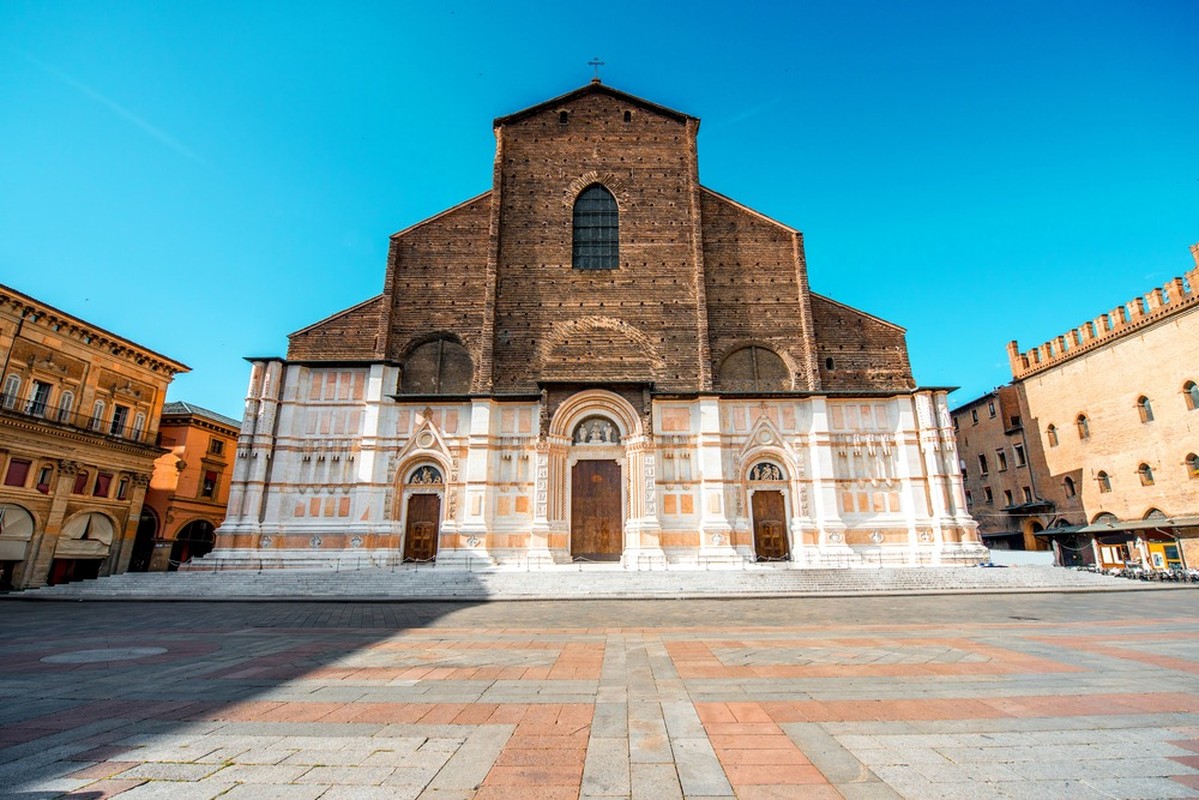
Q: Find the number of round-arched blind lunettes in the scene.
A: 2